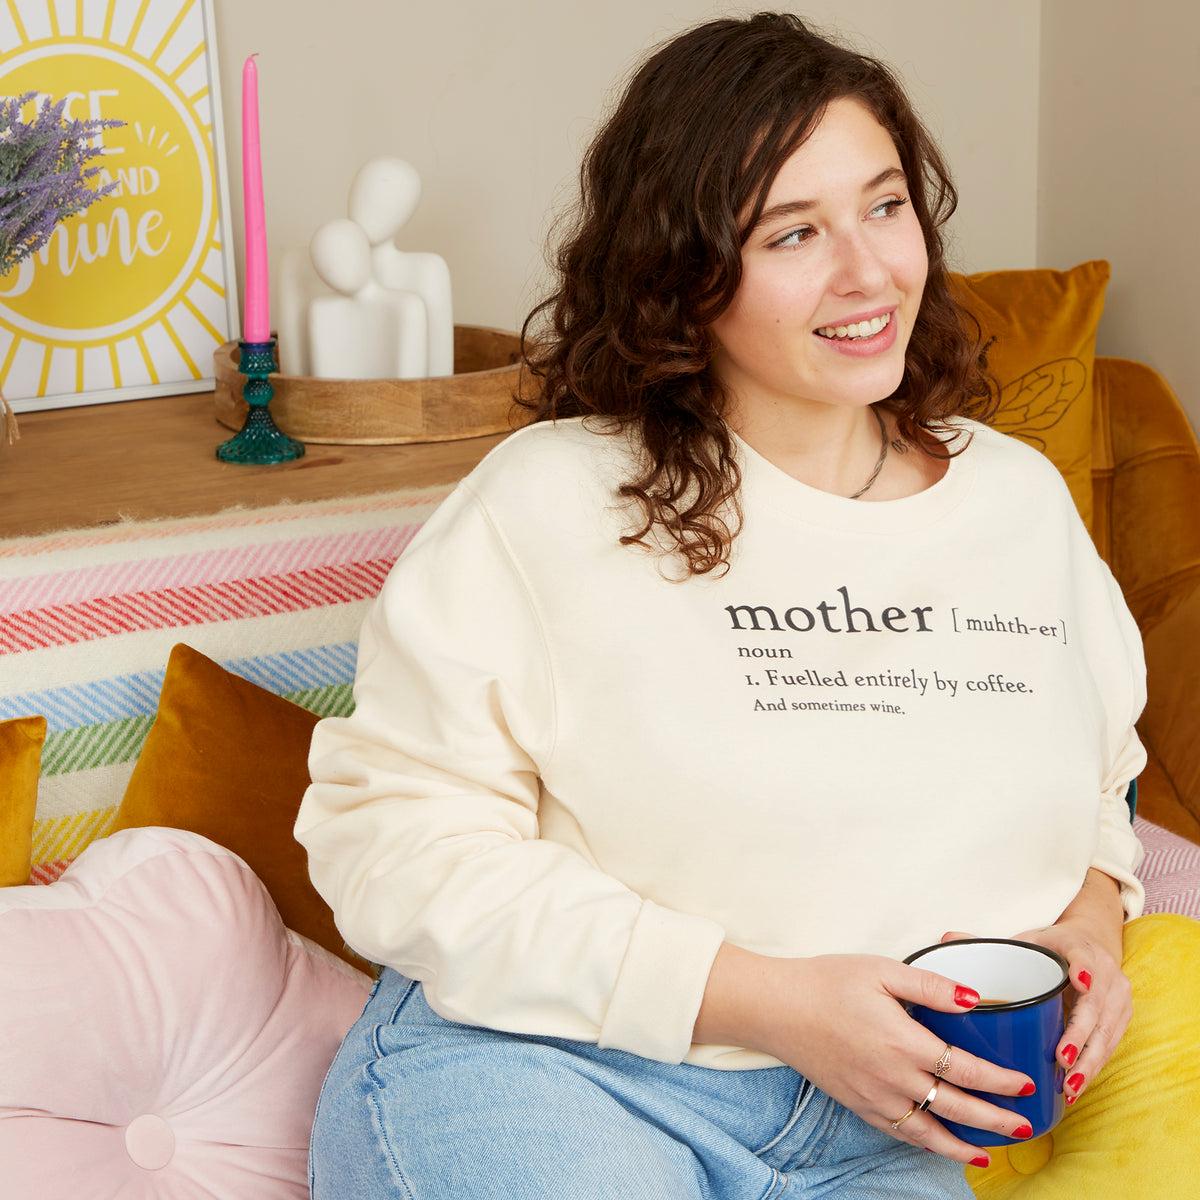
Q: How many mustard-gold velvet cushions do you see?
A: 3